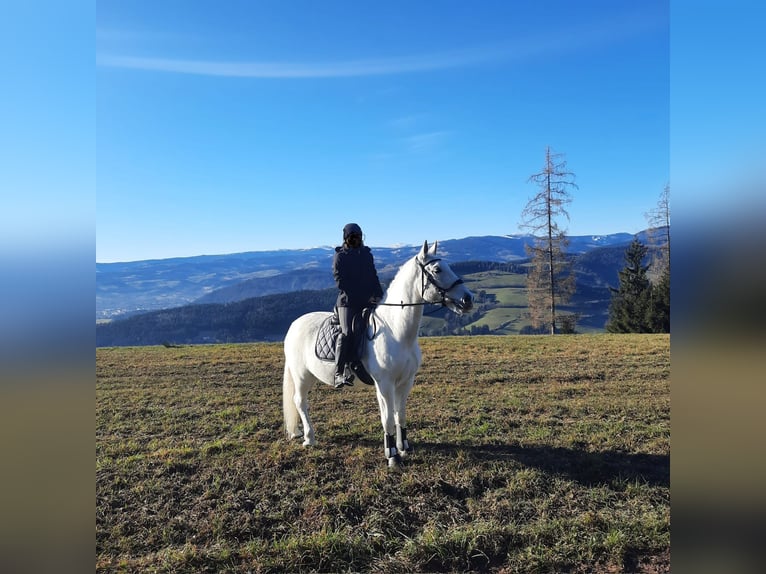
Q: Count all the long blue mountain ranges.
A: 1